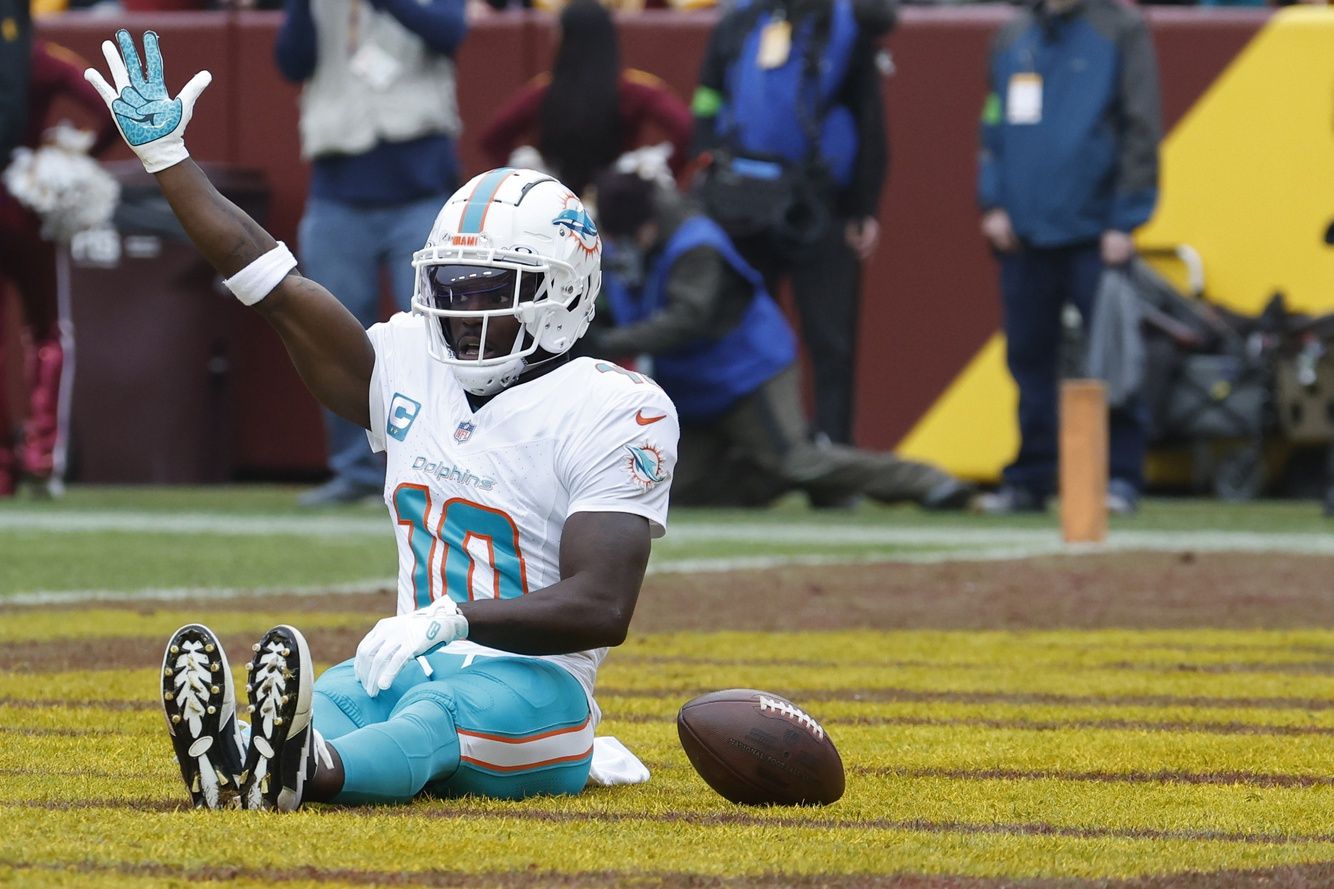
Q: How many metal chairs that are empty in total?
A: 0